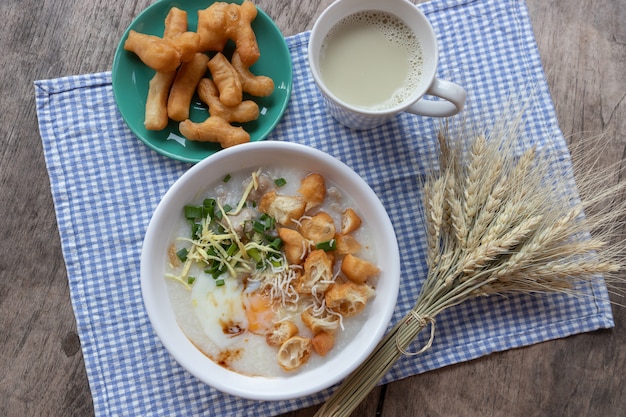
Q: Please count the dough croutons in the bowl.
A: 13